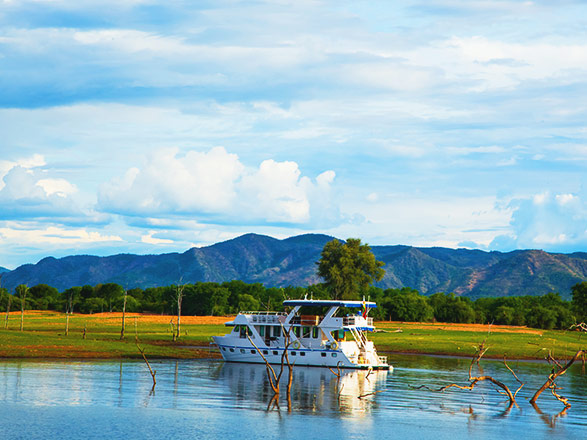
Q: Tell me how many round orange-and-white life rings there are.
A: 2